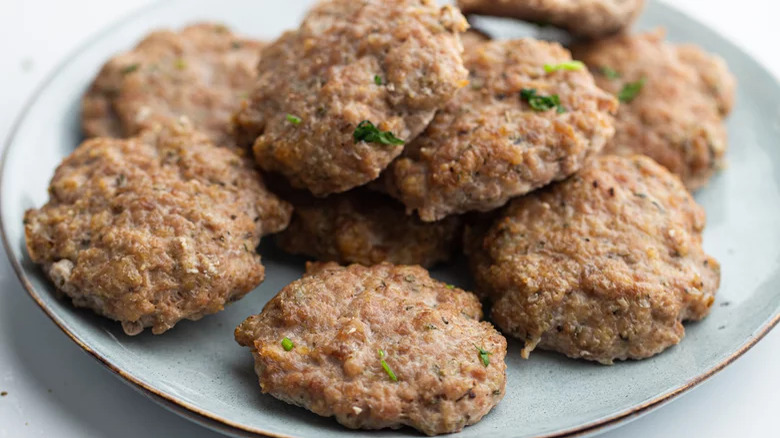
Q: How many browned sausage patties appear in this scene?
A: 9